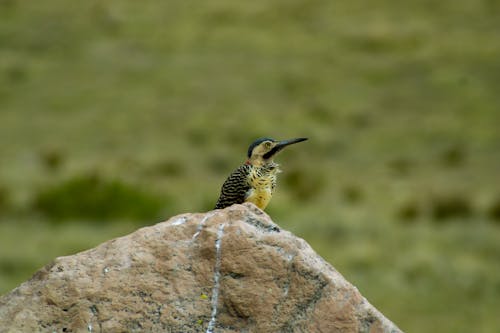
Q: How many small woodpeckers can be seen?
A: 1